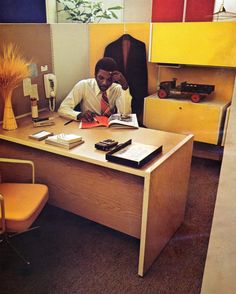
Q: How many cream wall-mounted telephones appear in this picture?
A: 1